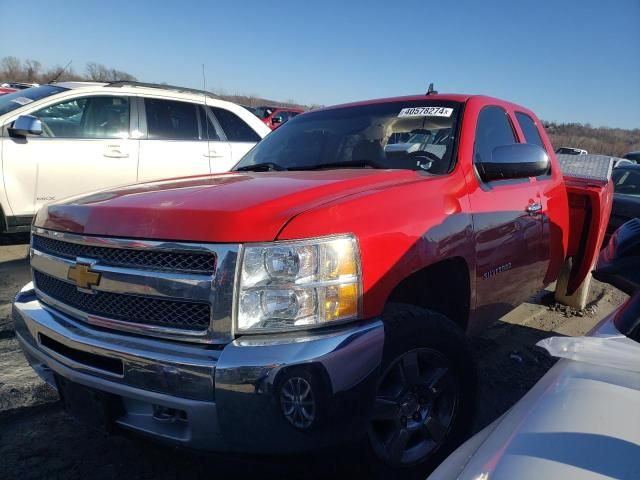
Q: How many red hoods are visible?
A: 1